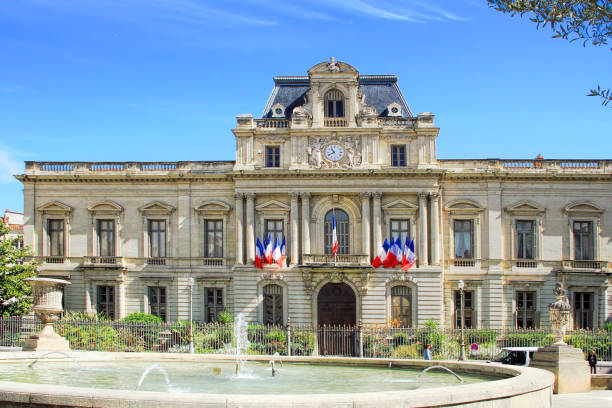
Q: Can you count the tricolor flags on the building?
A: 11